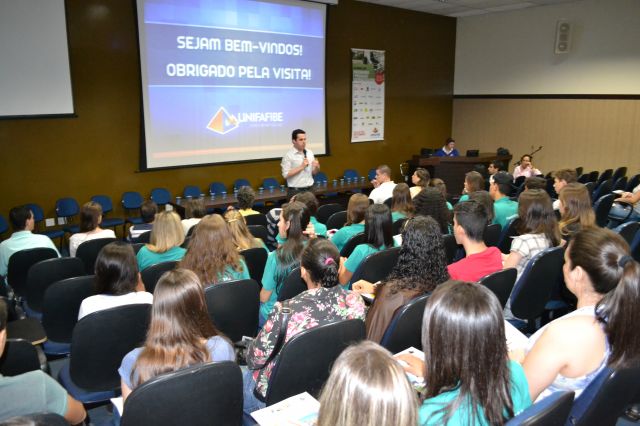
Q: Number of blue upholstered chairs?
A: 13